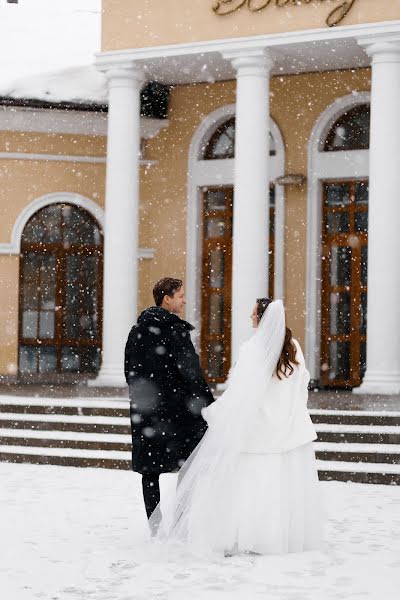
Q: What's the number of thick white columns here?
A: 3